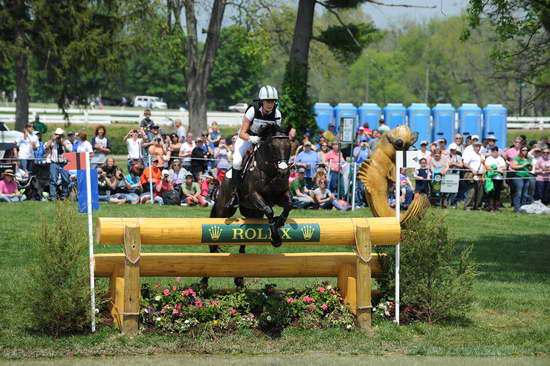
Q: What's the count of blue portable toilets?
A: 8